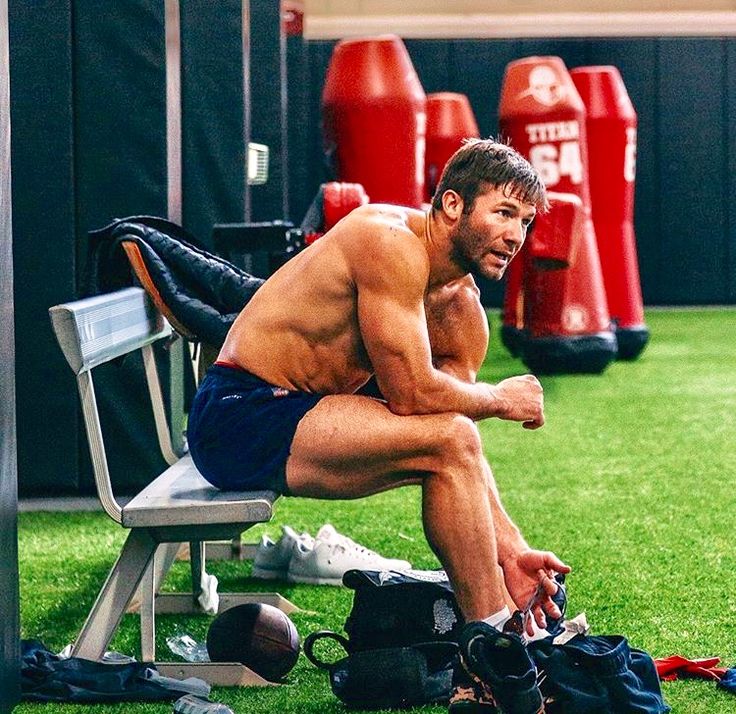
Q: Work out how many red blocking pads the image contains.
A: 4